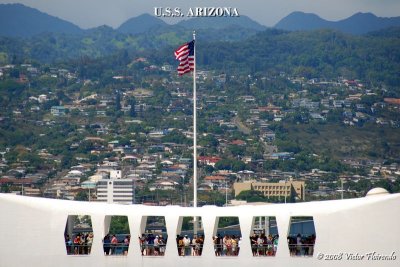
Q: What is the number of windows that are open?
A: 7